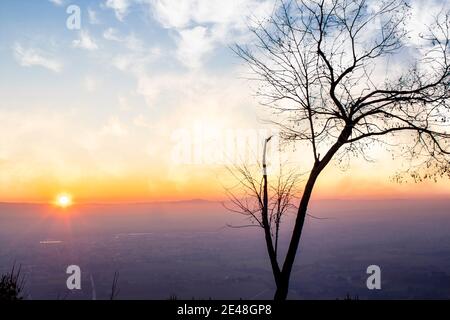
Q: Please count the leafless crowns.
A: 2